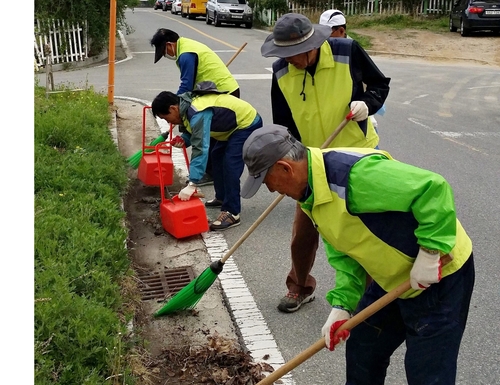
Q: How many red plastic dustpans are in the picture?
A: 2